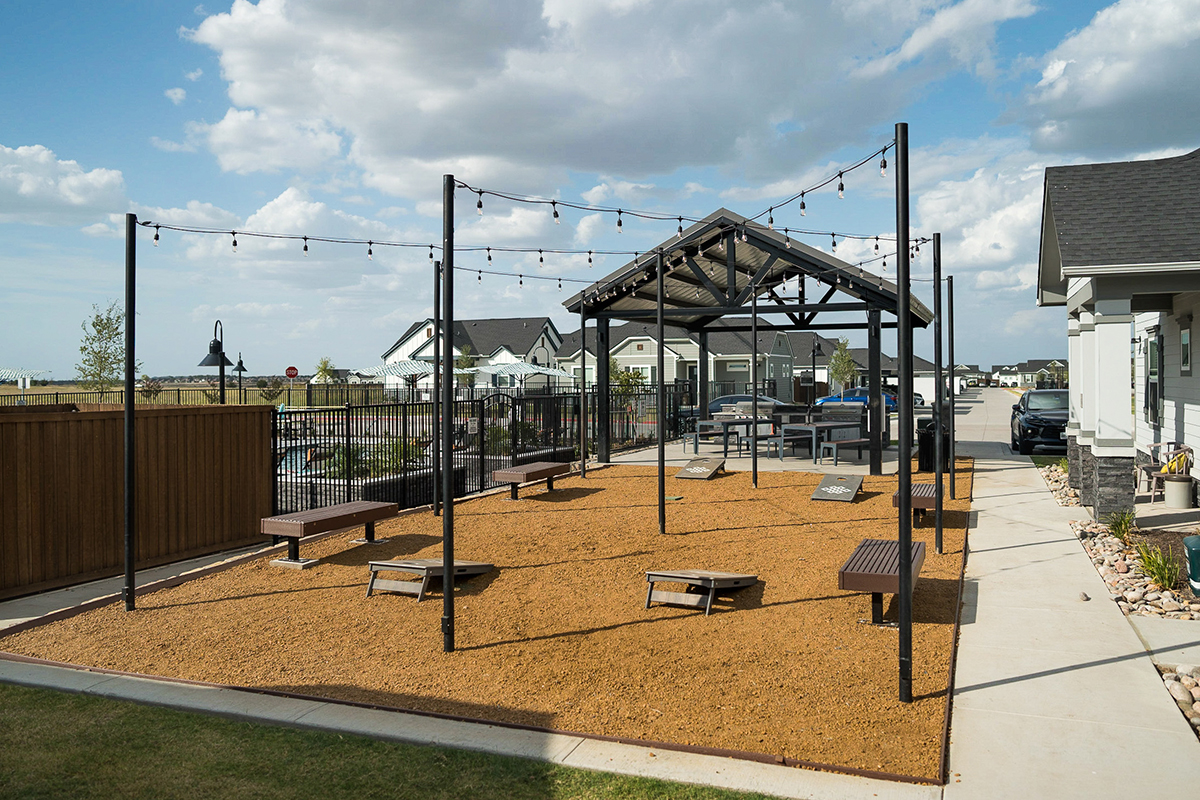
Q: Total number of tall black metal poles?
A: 9